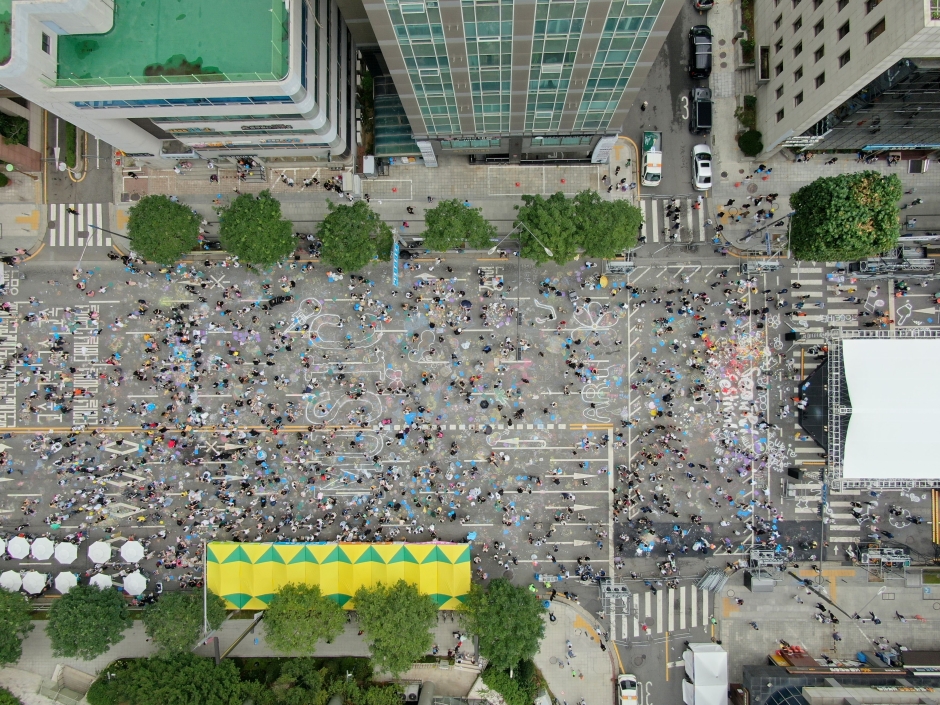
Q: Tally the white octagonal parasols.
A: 11